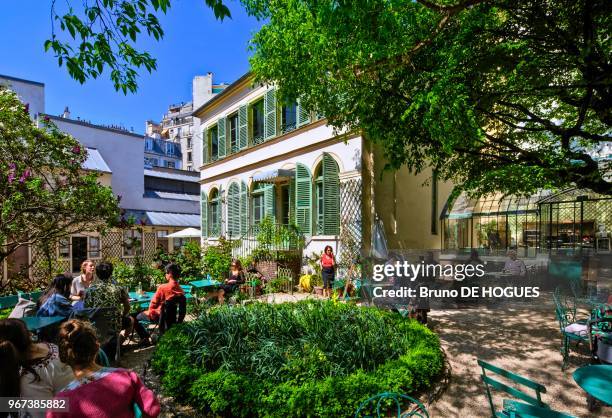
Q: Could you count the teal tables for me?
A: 4